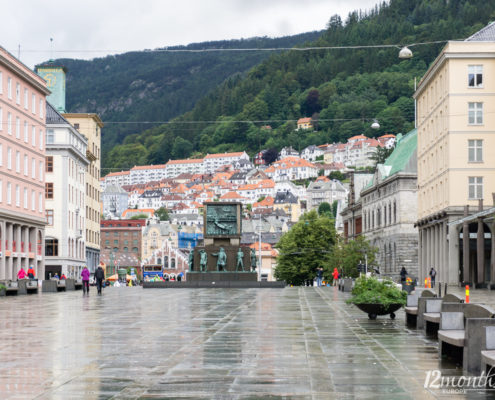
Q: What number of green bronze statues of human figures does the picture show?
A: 5